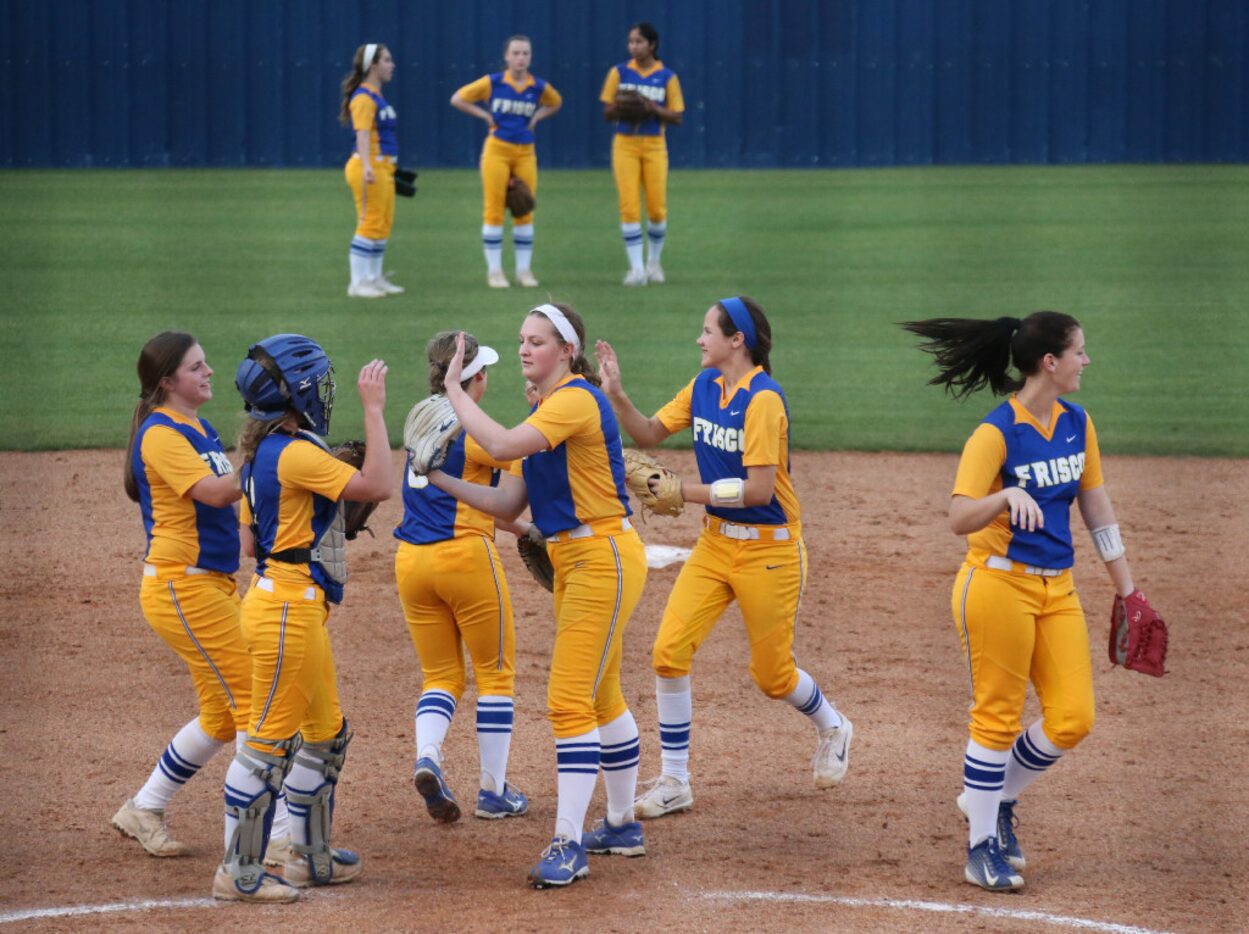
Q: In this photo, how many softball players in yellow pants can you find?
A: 9